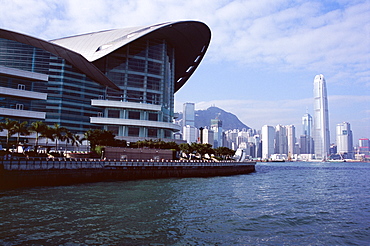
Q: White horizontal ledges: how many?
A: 5